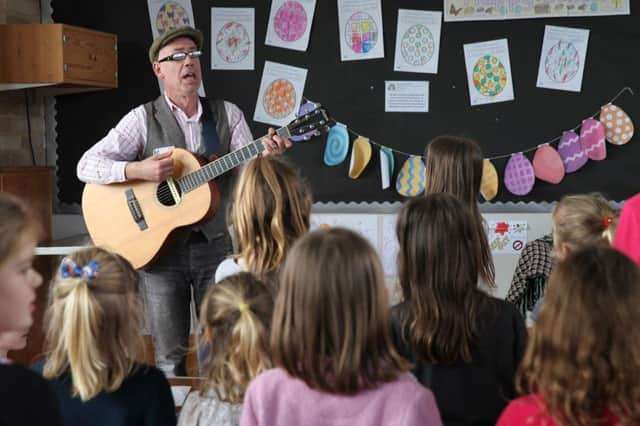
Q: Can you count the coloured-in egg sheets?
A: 8